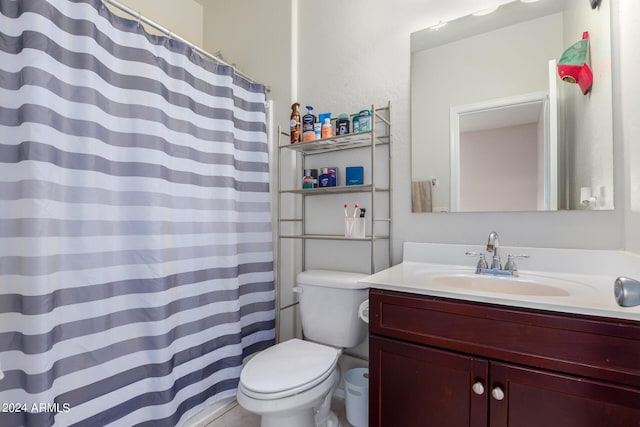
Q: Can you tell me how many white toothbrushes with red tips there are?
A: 2